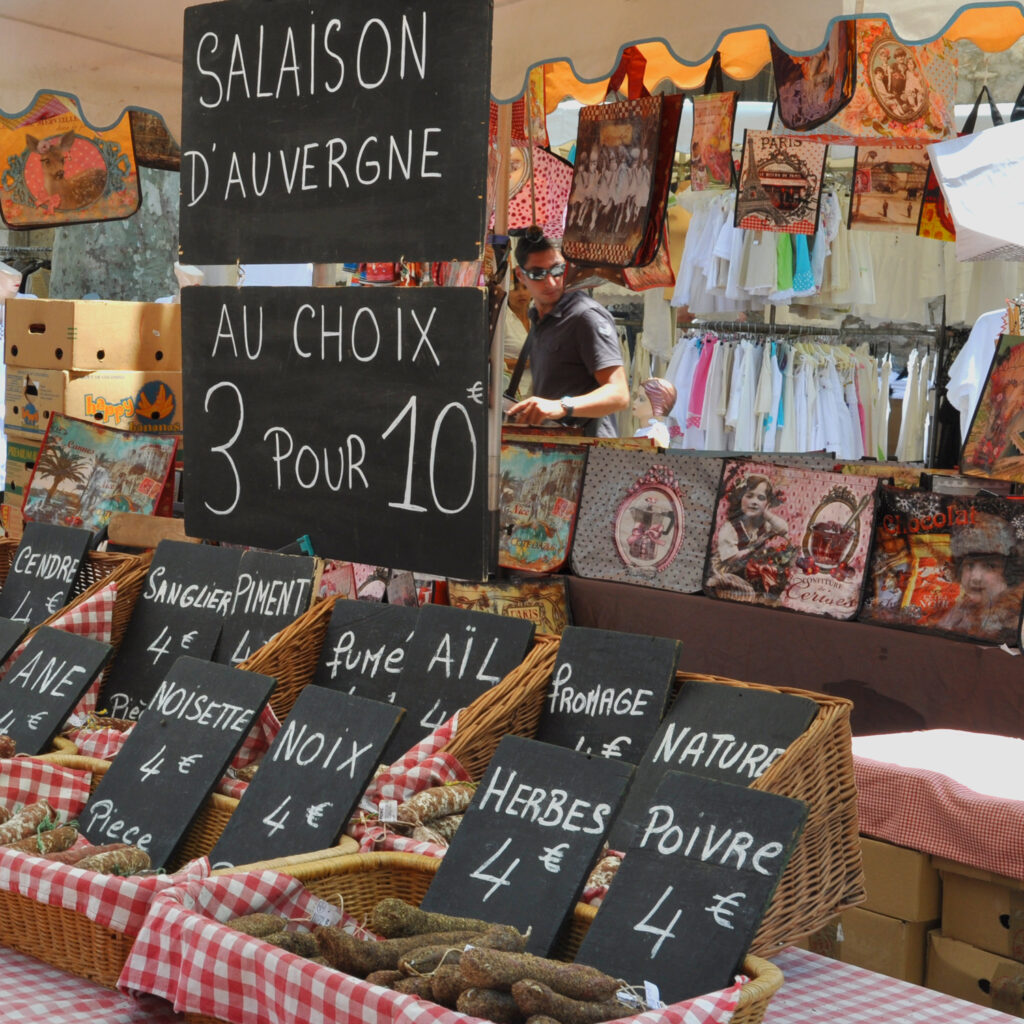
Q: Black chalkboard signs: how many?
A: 15